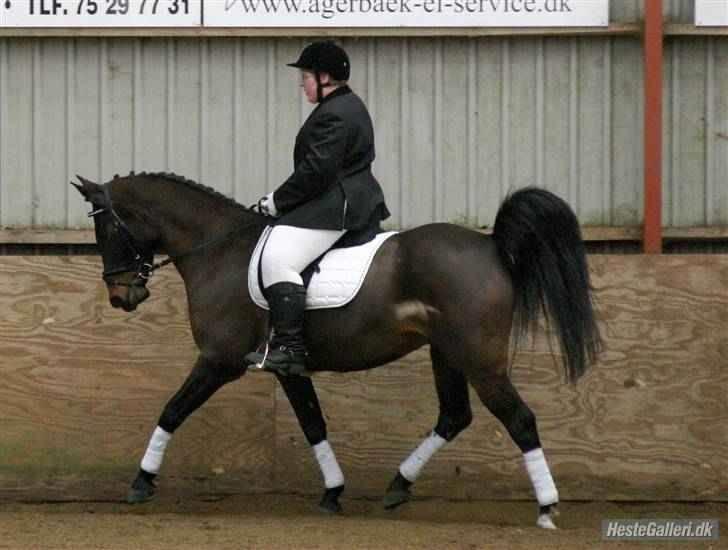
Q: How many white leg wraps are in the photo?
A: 4